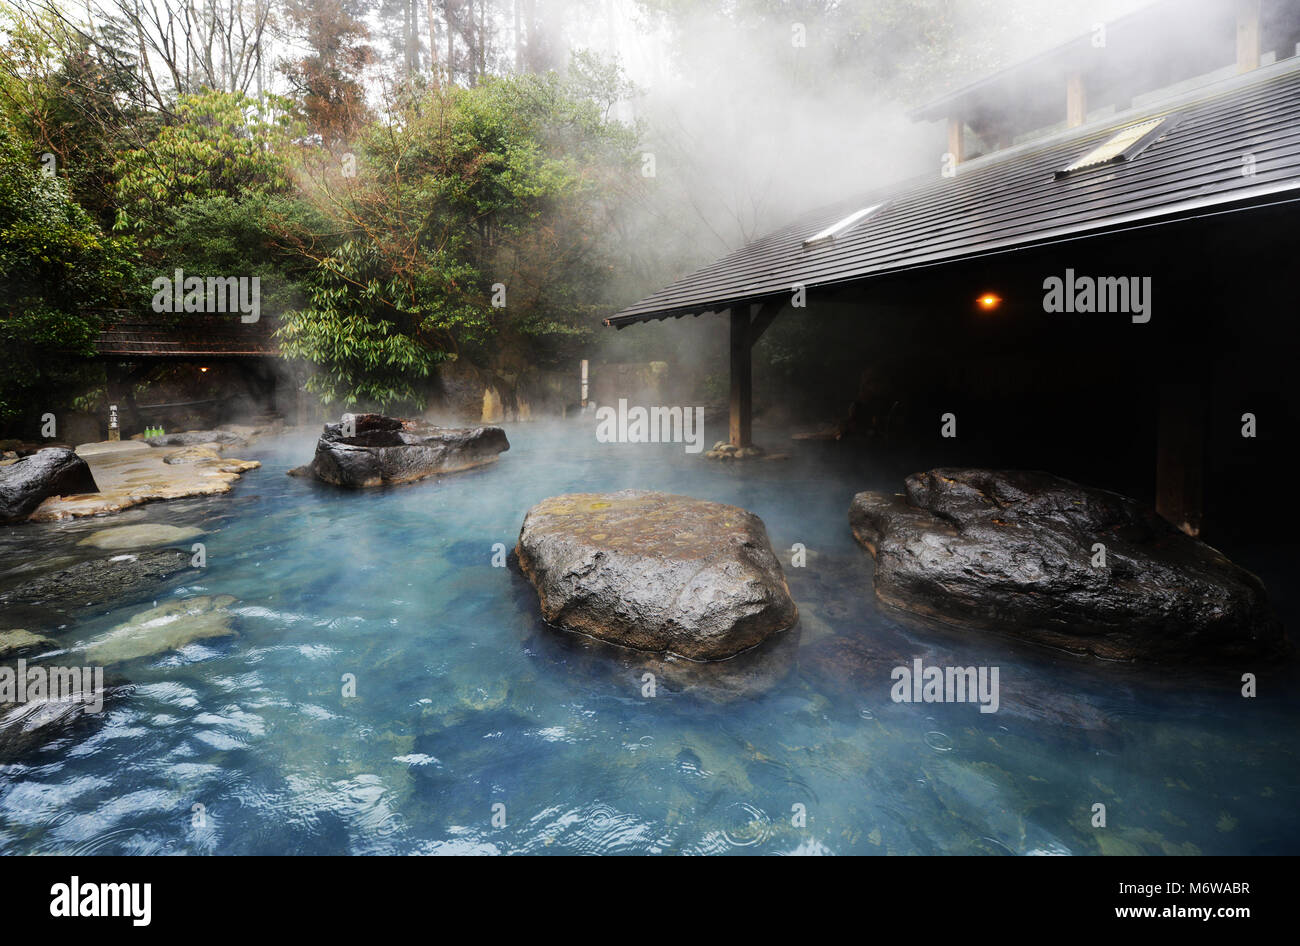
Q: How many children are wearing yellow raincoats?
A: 0